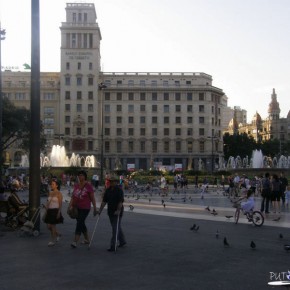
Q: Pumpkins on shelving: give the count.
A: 0